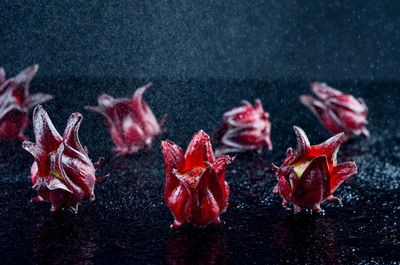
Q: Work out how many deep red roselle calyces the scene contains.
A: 7